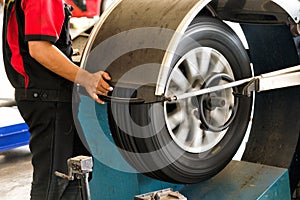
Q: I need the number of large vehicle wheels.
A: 1